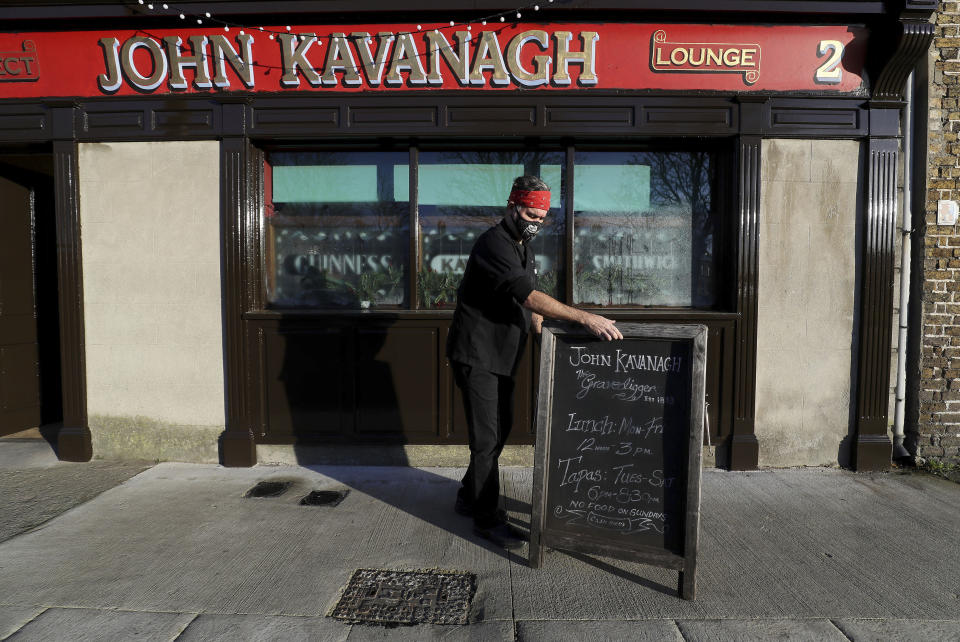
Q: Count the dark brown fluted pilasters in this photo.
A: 4